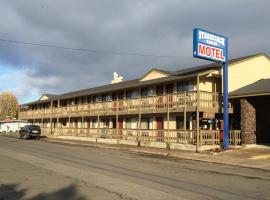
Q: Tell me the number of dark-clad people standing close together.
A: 0